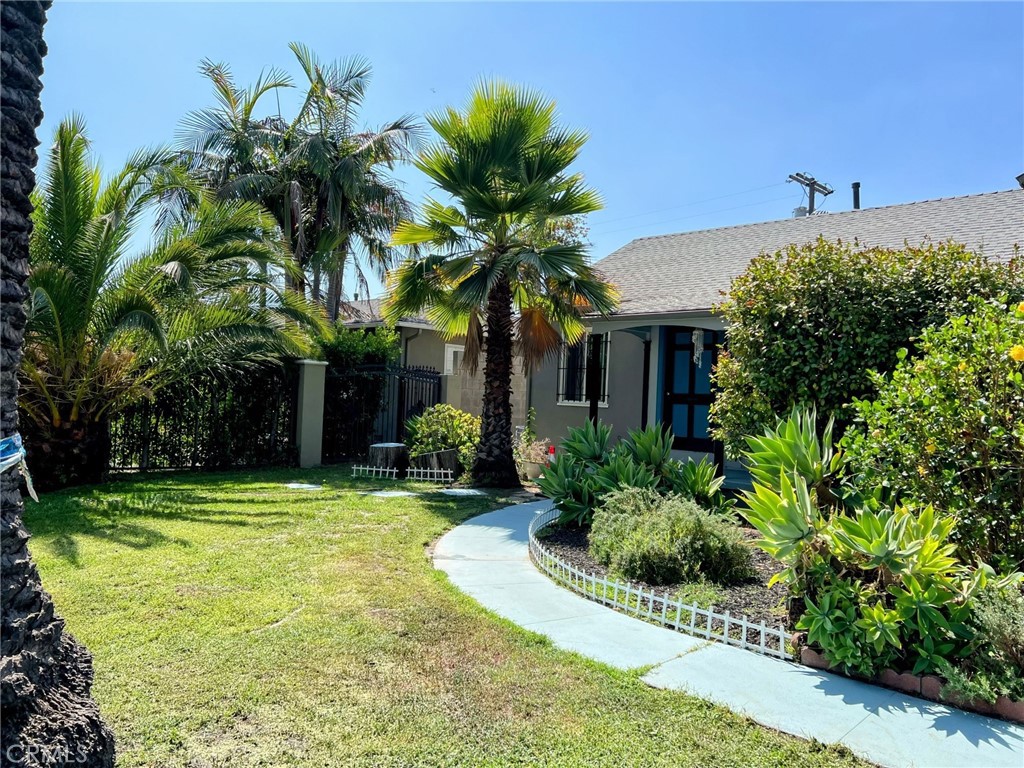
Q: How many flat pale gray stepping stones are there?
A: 3